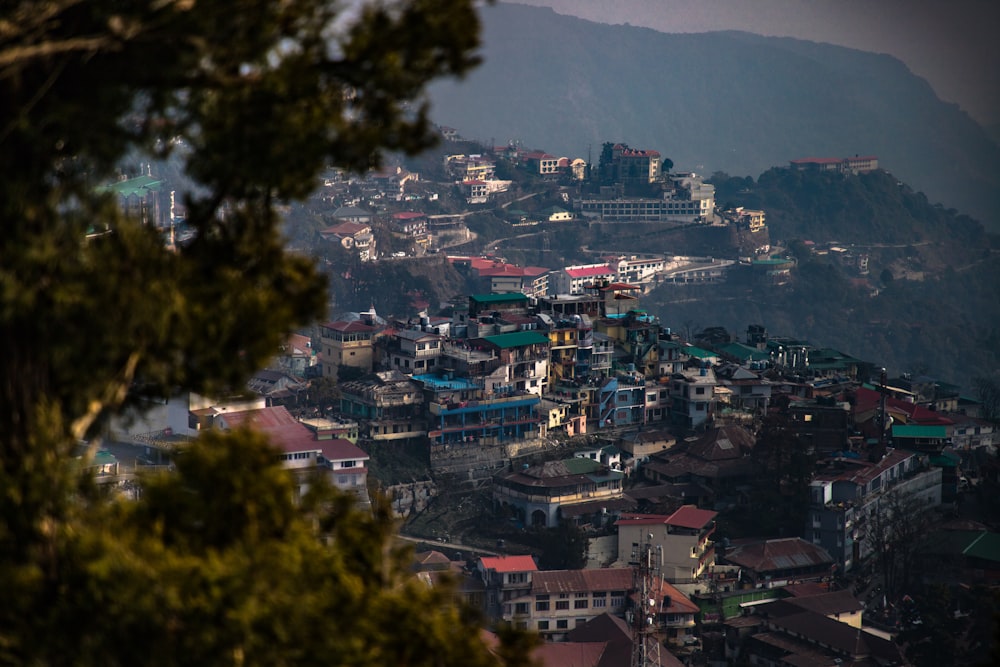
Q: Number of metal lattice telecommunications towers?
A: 1